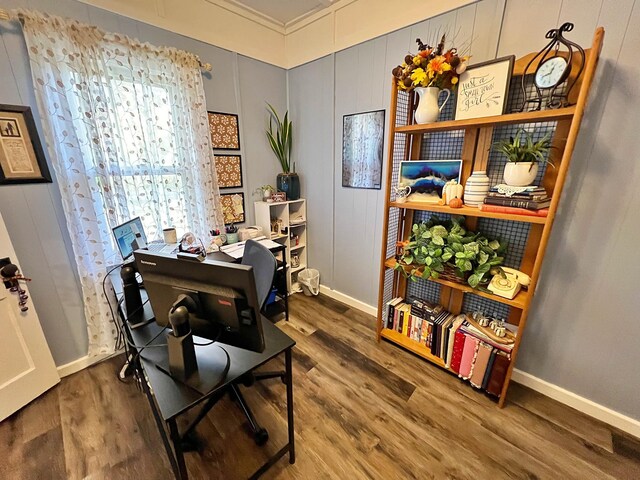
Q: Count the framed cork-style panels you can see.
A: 3